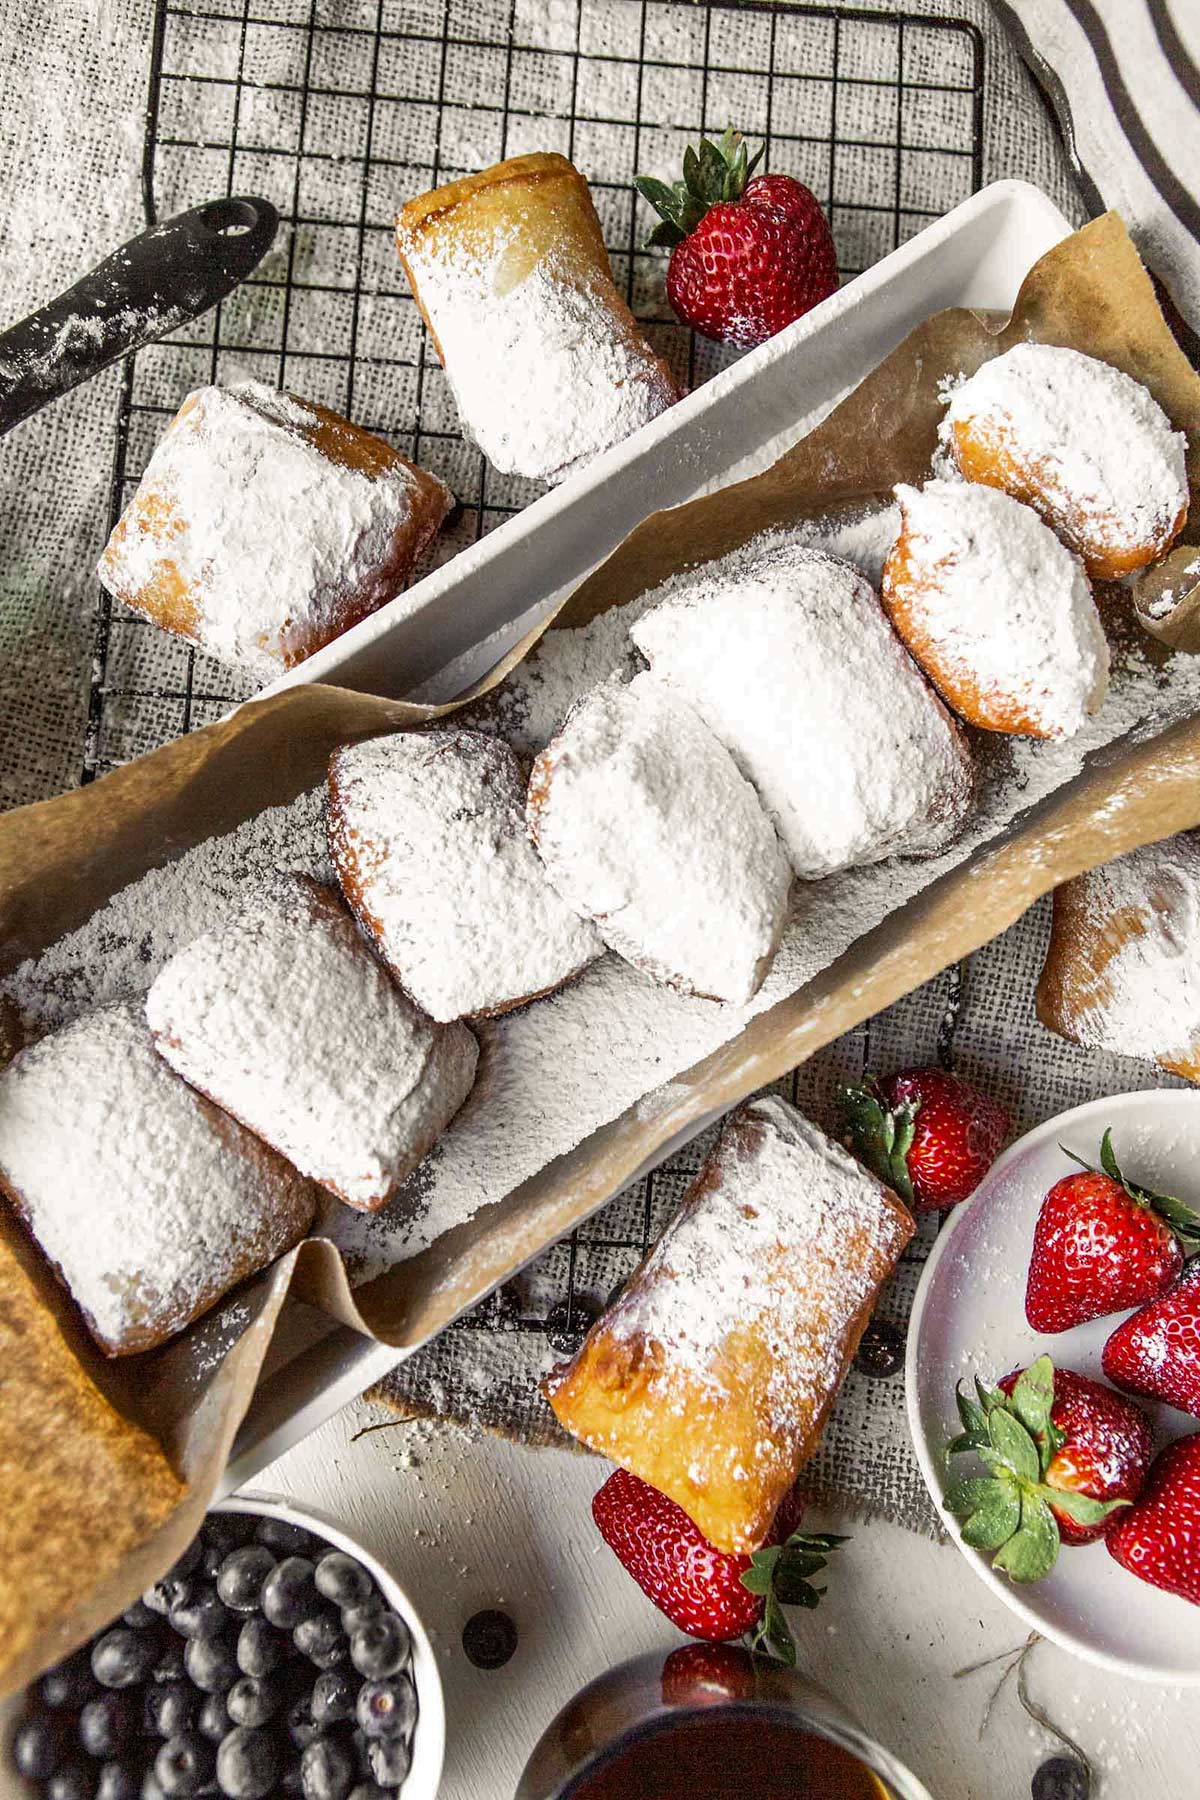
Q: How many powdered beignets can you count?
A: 11